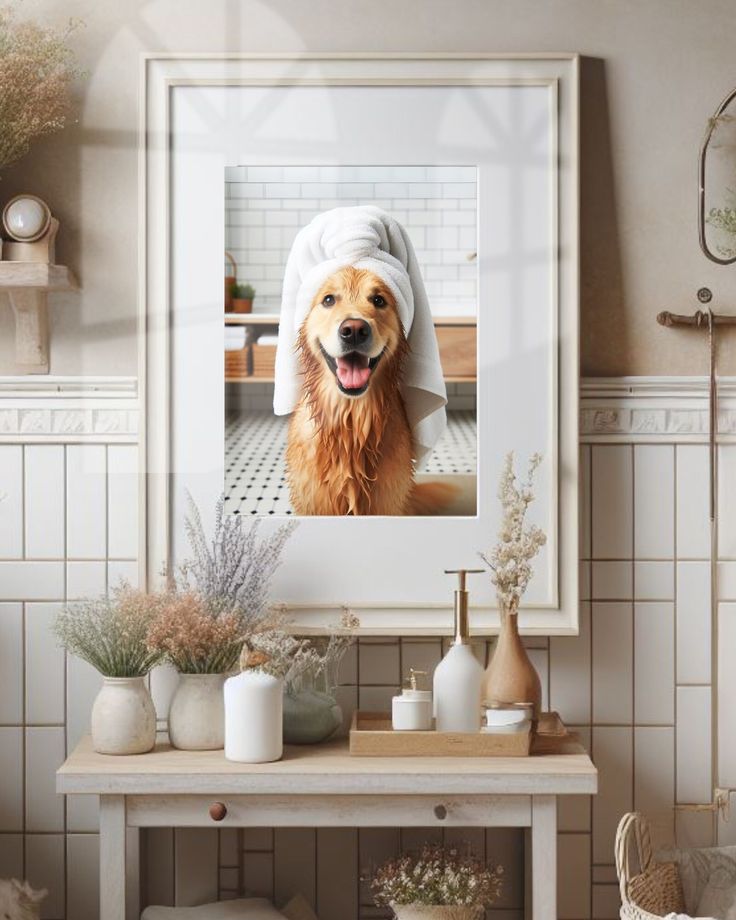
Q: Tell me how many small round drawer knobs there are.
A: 2